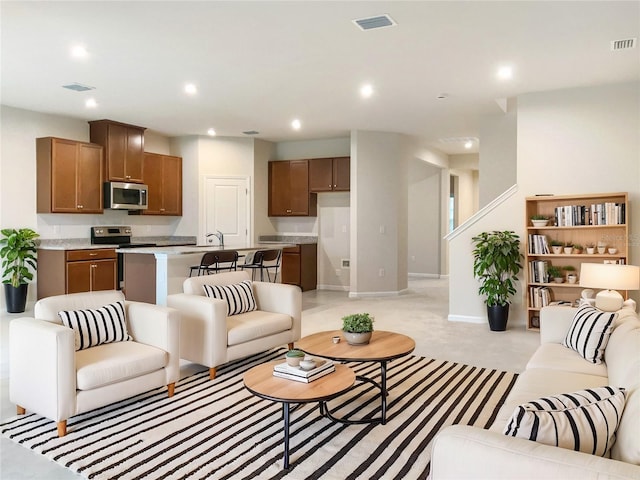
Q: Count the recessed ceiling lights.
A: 8